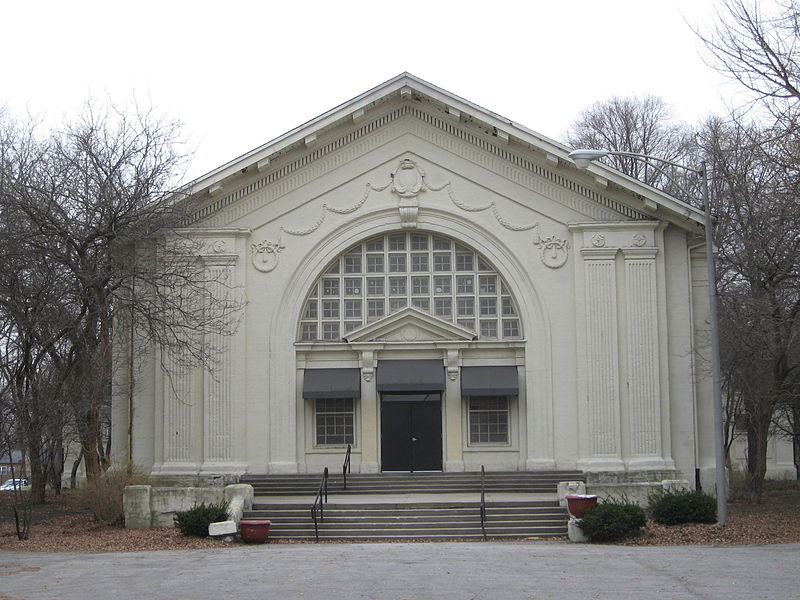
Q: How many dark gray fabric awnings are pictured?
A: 3